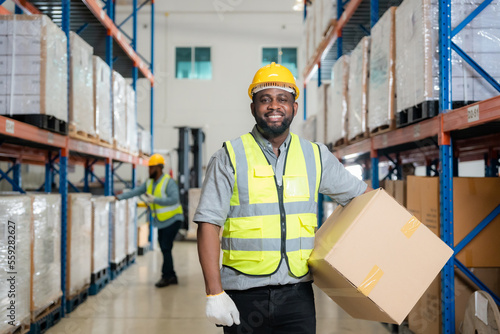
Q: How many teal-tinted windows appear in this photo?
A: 2